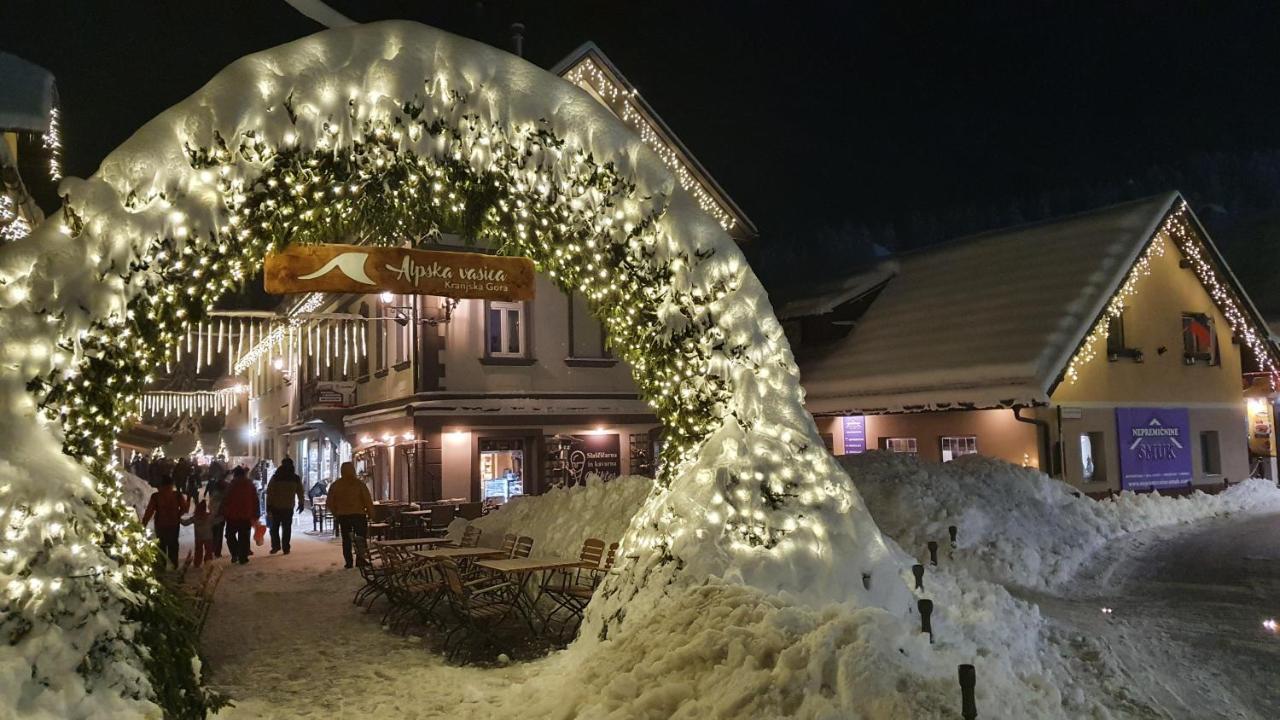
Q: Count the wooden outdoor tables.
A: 3